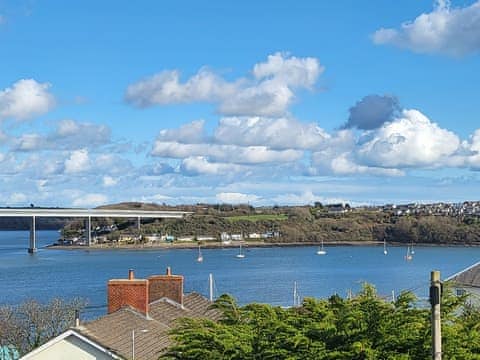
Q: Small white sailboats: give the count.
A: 6